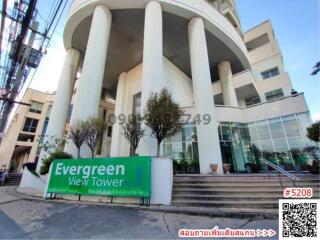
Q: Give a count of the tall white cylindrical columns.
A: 5